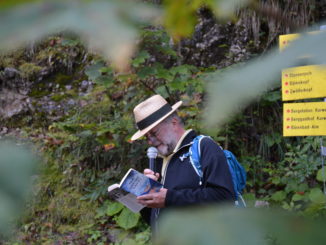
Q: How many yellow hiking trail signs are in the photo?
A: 3